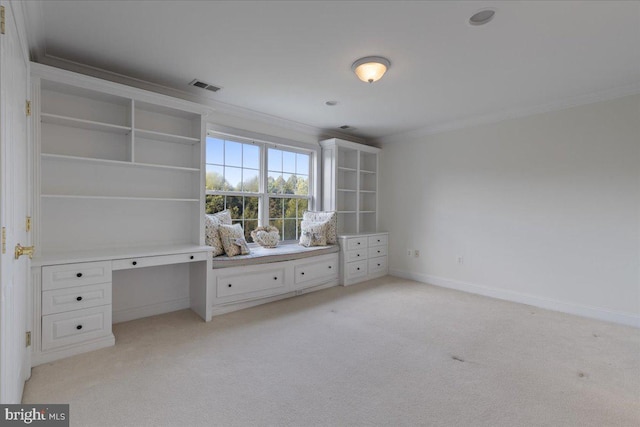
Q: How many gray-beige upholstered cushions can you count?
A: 1